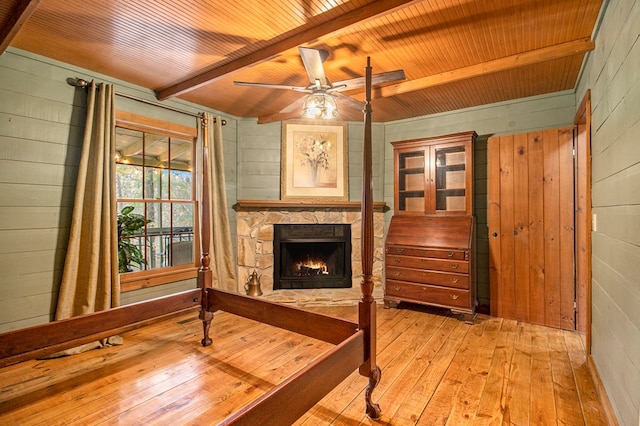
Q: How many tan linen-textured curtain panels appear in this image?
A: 2